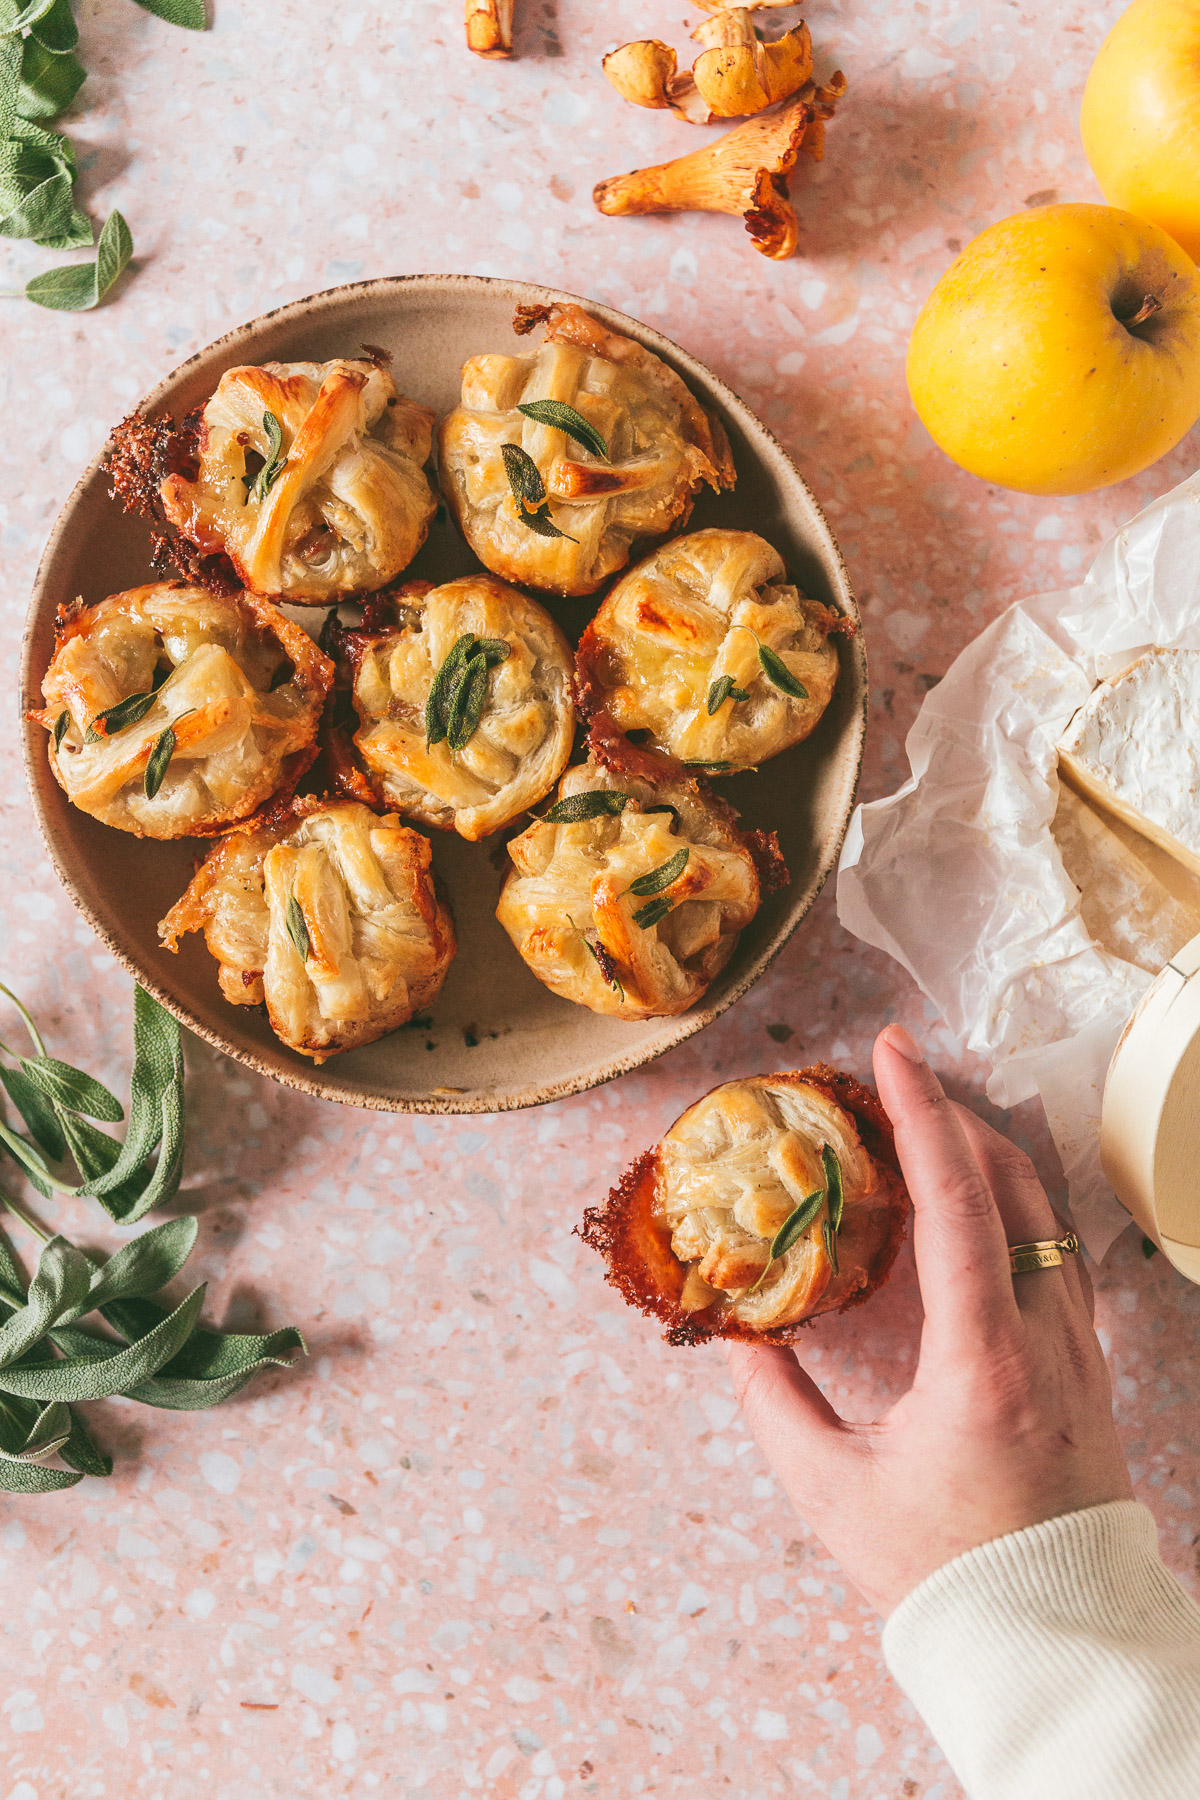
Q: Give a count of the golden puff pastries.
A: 8